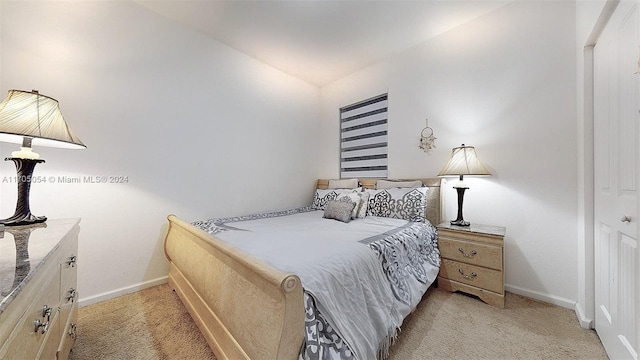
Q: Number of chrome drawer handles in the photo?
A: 6